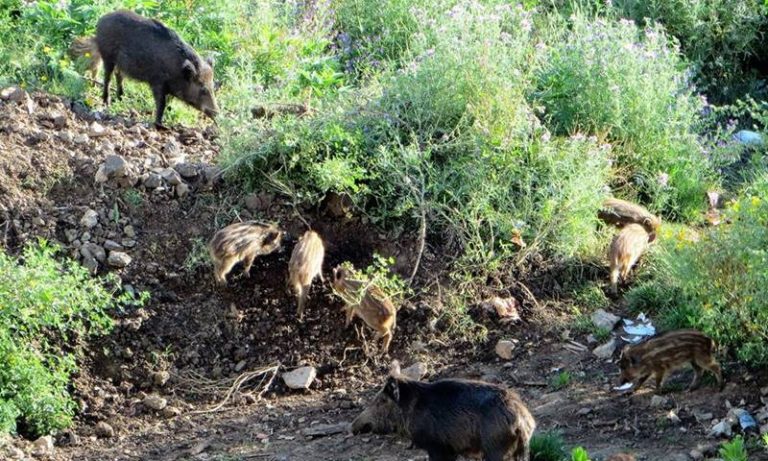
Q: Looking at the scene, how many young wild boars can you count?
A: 7